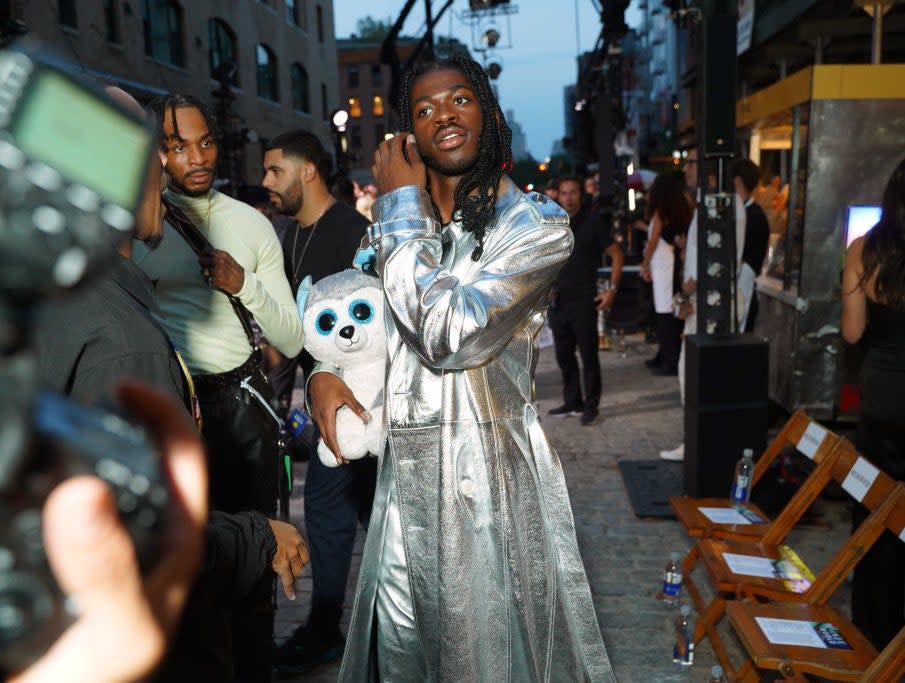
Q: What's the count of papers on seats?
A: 3